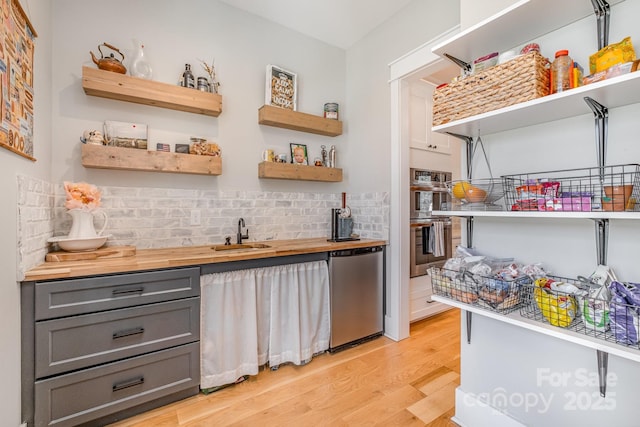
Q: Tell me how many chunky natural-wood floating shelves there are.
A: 4